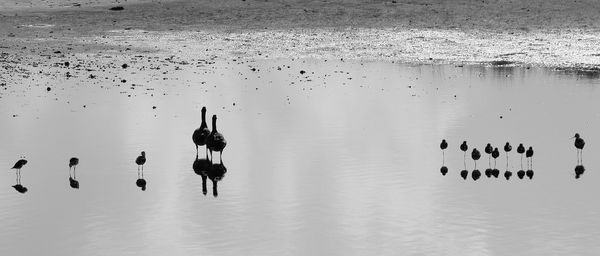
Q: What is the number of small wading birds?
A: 12